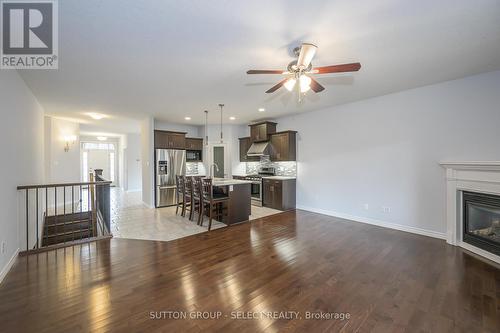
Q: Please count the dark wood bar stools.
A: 4